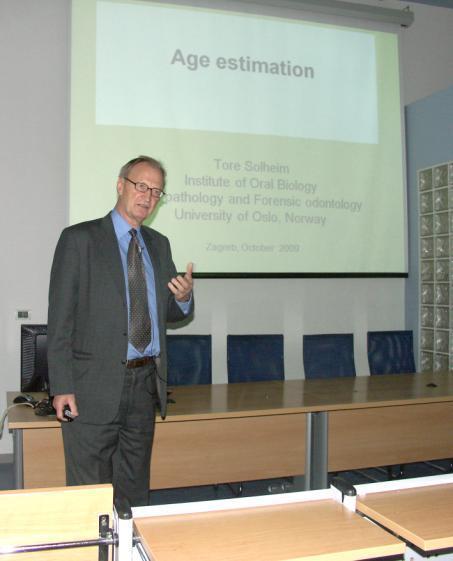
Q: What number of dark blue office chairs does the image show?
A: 4